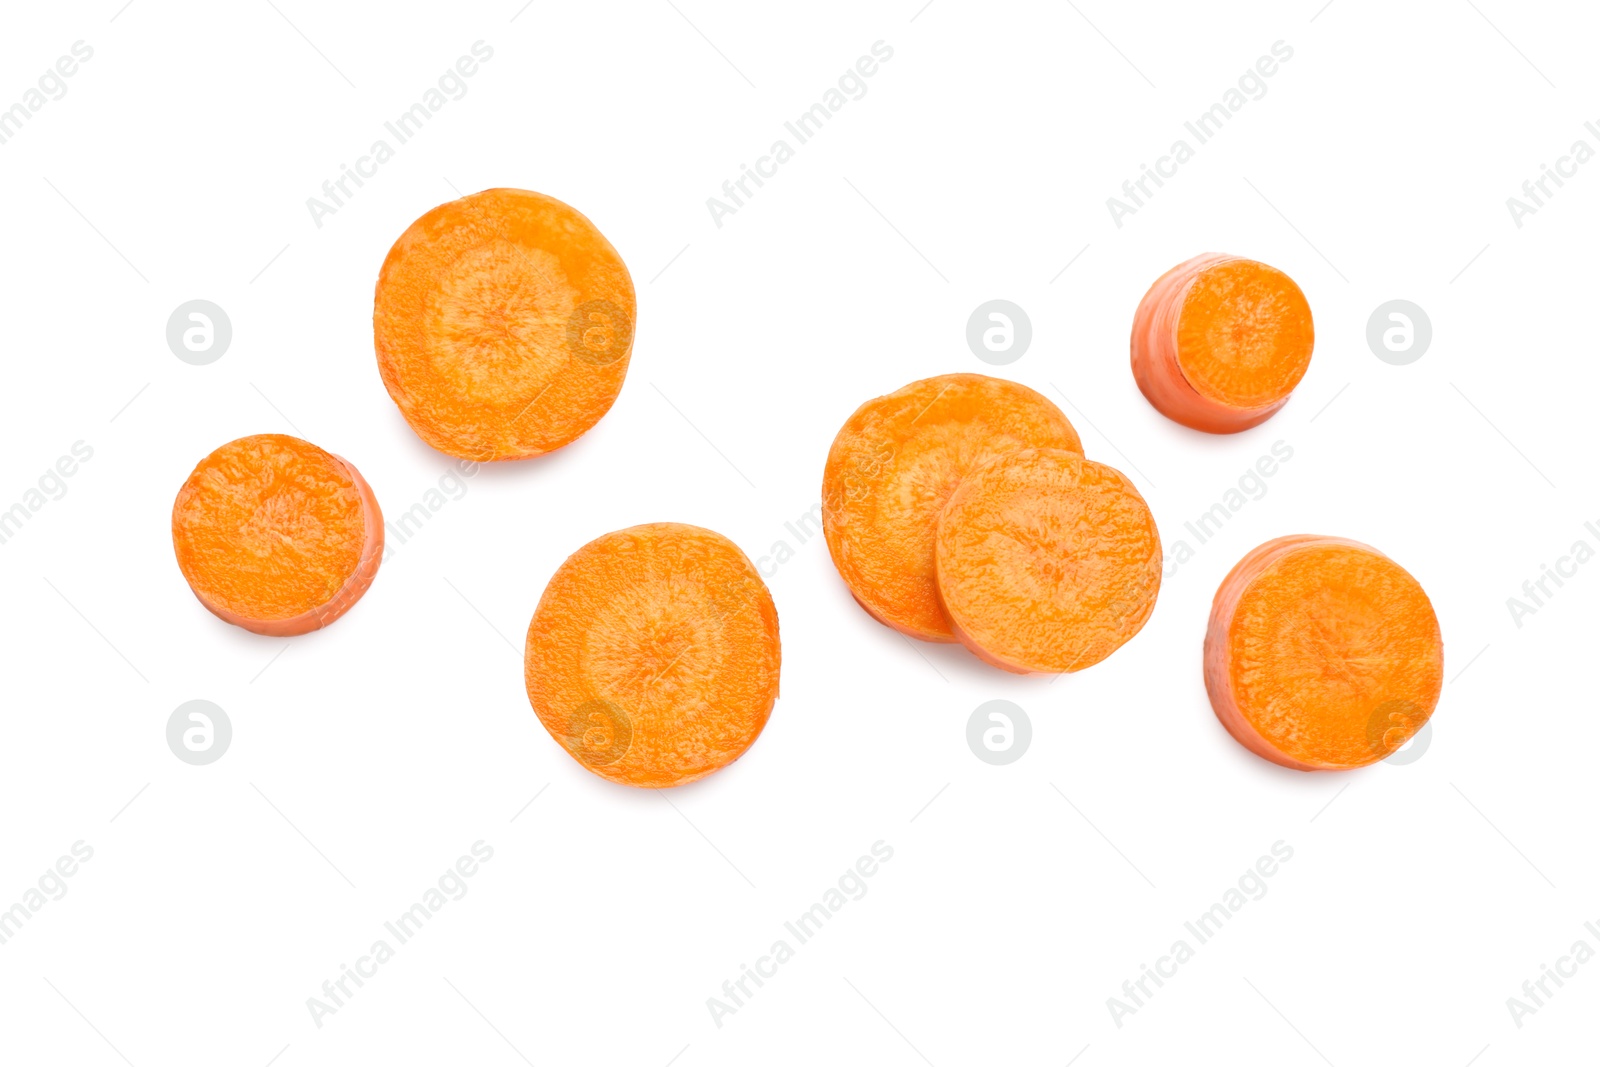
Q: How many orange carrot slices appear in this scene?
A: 7